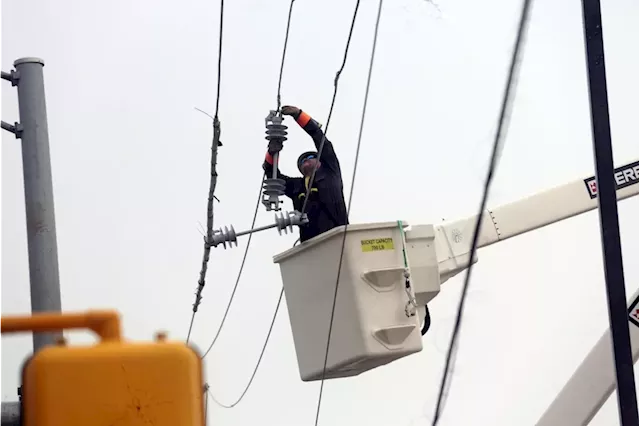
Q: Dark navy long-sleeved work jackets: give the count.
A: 1